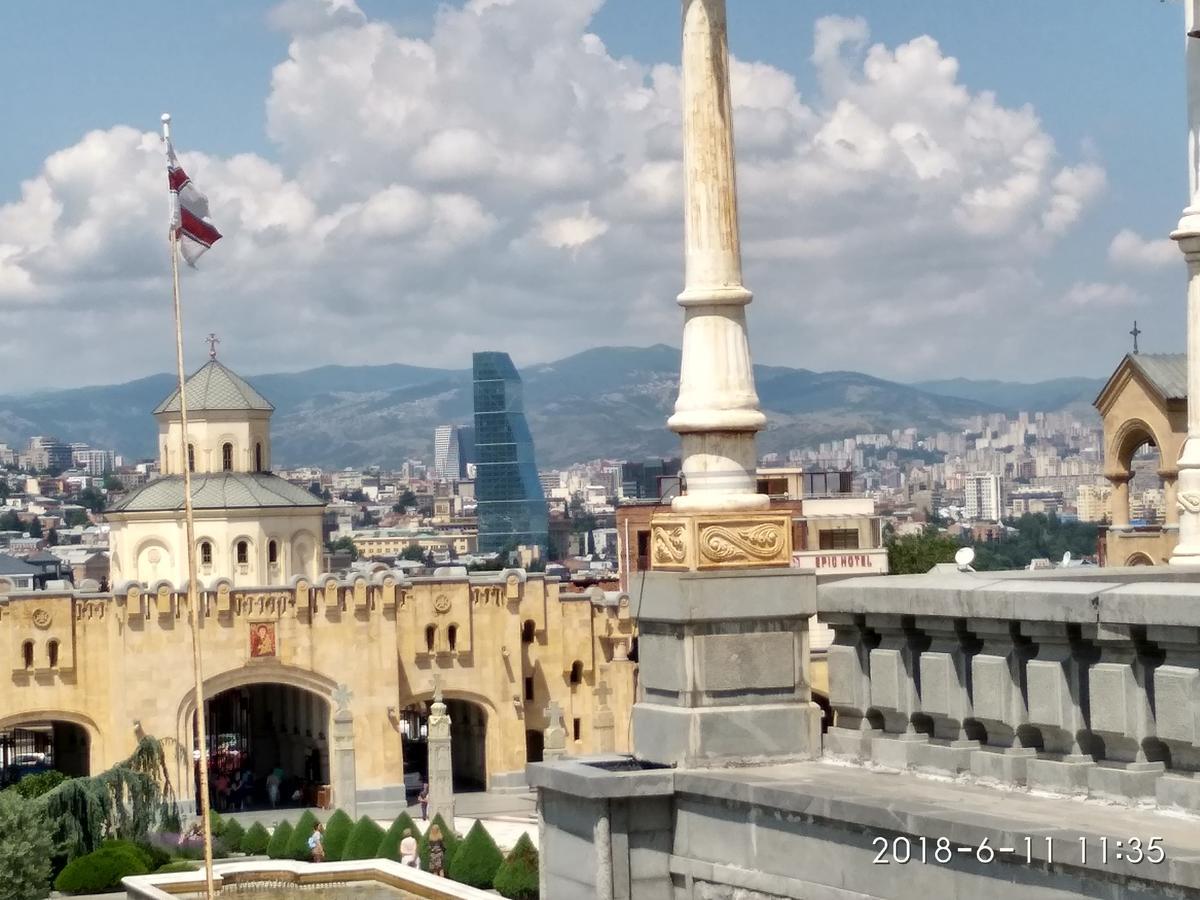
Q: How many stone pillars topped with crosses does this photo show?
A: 4